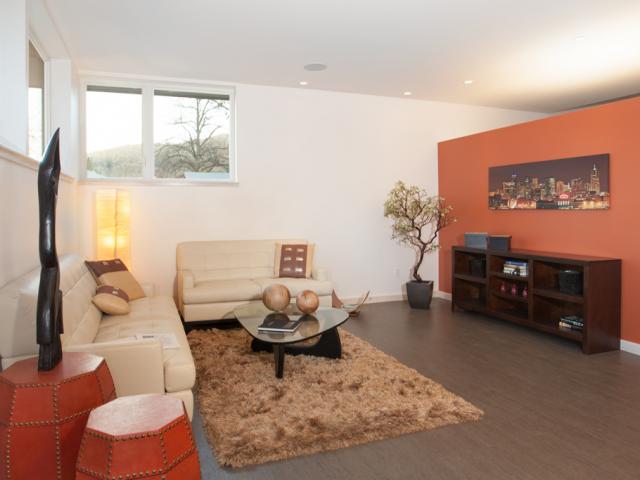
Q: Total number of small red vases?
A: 3